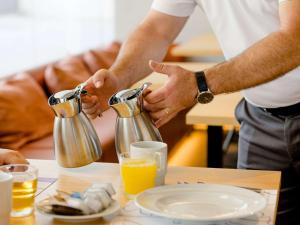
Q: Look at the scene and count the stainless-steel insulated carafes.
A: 2